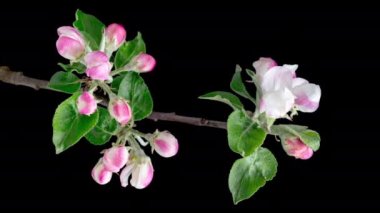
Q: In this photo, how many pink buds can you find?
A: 11